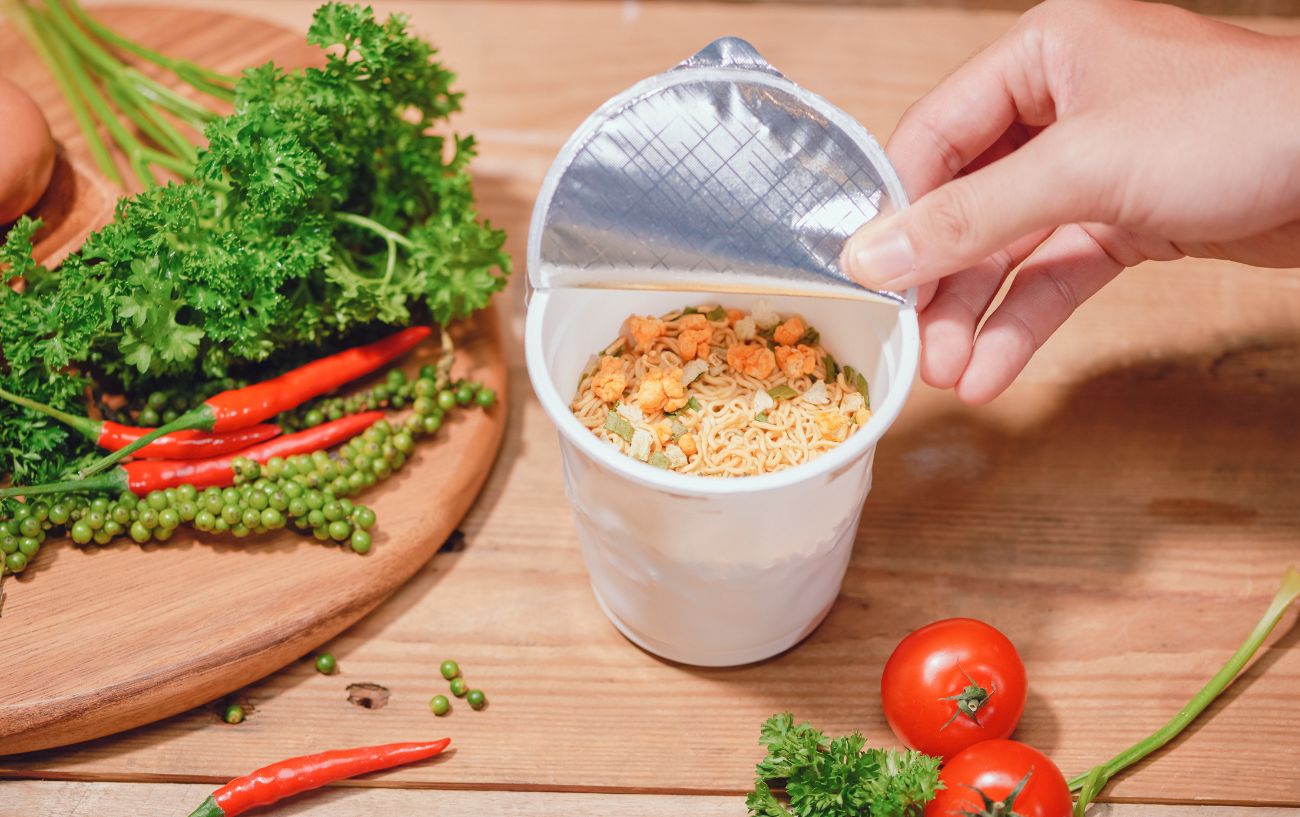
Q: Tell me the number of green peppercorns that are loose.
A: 6